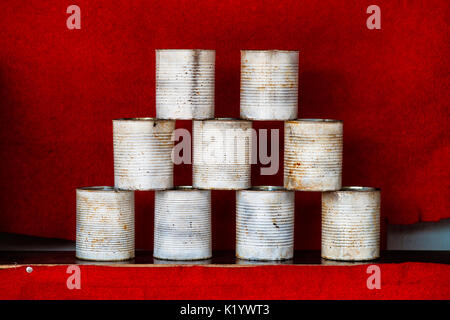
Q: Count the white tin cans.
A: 9